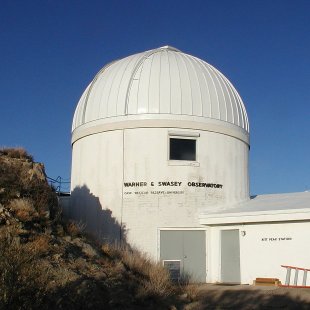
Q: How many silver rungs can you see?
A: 3